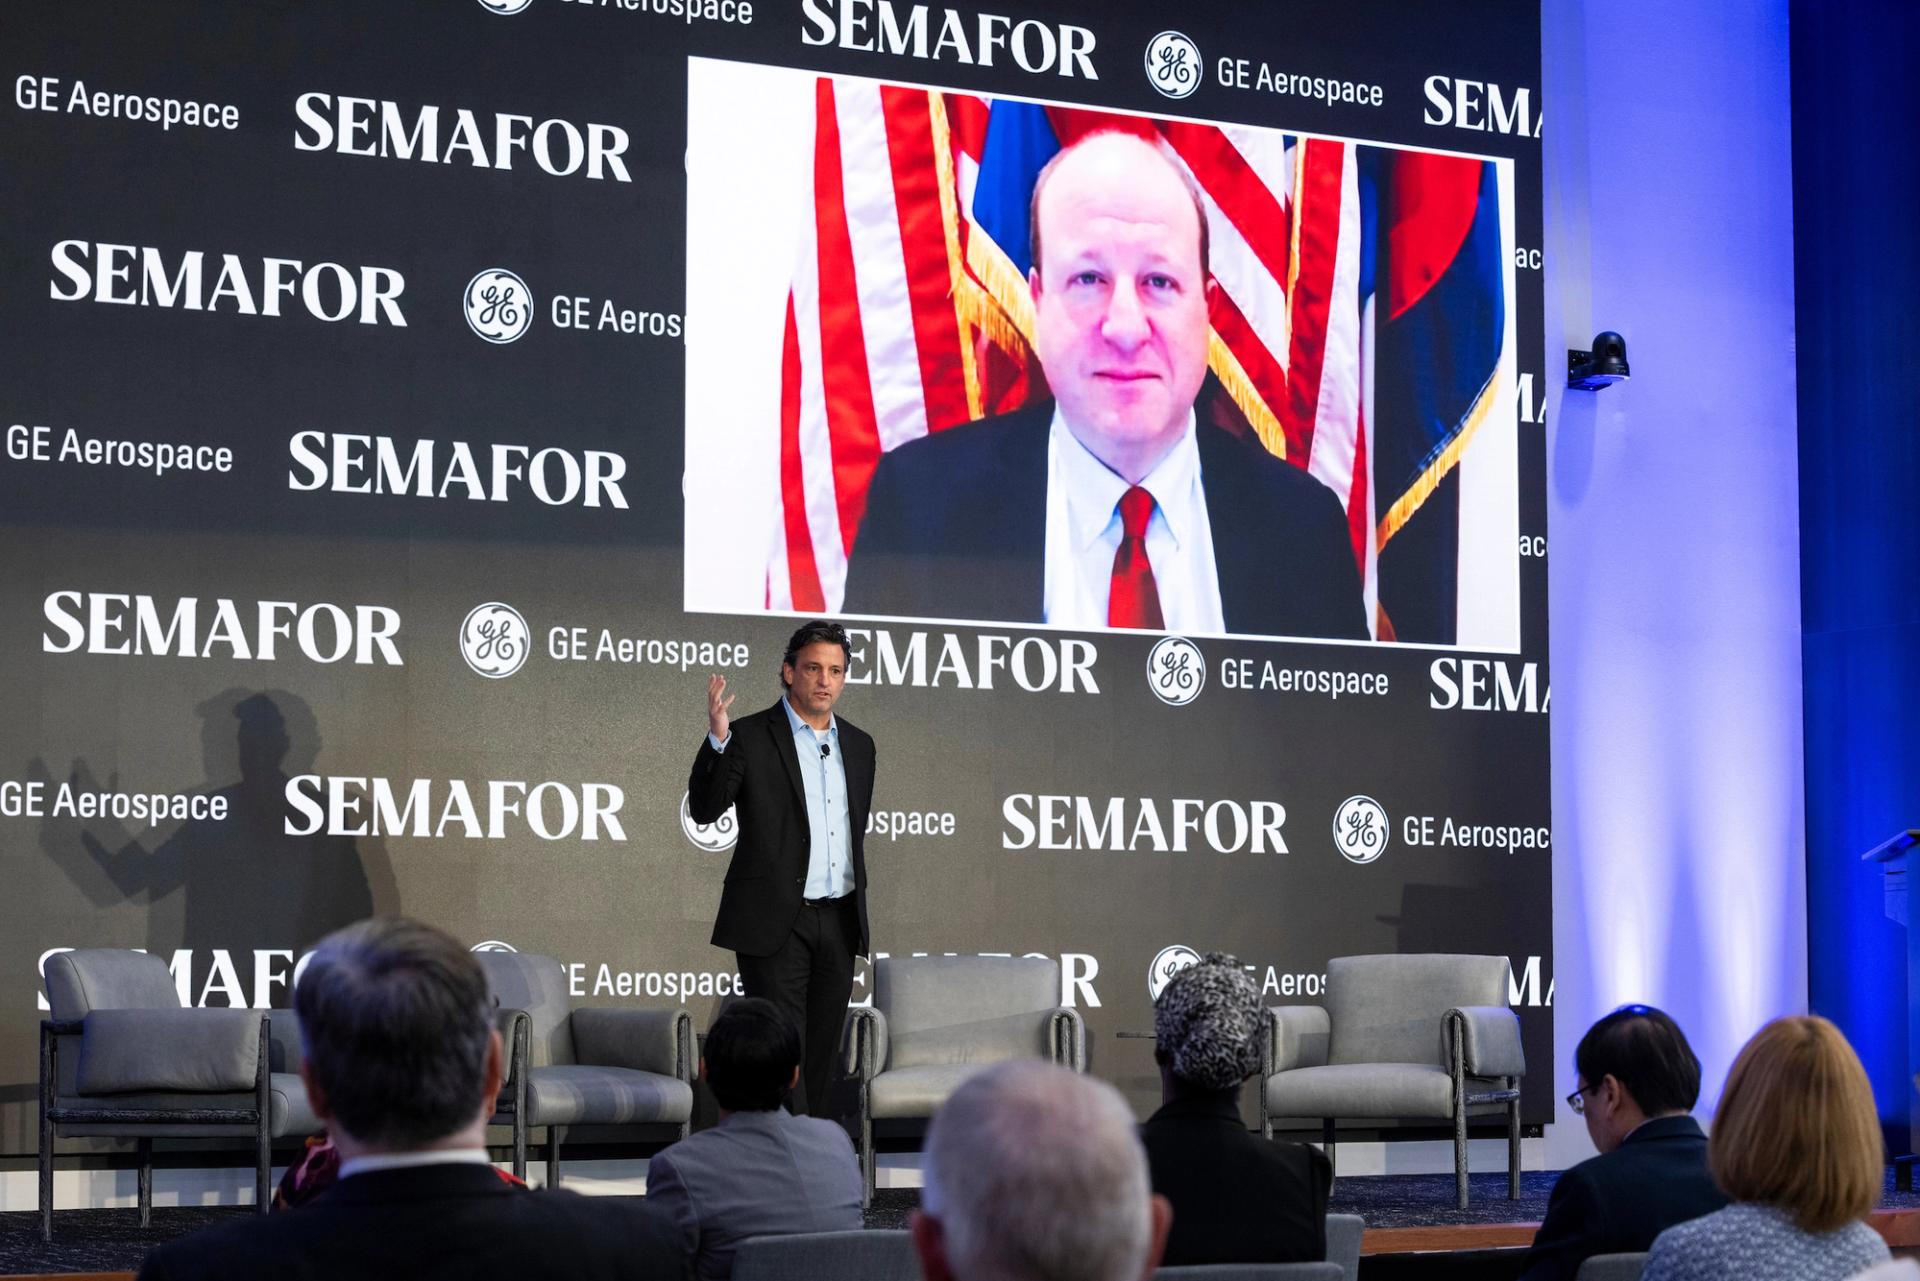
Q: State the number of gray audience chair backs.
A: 4